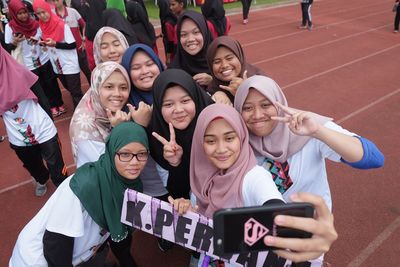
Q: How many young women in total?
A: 9